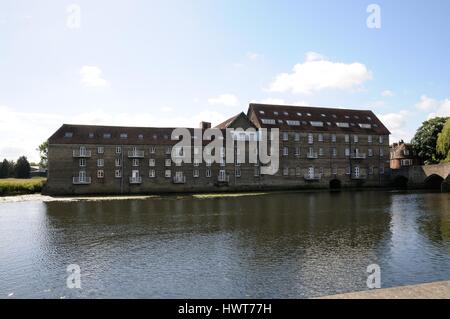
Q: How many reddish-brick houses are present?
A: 1